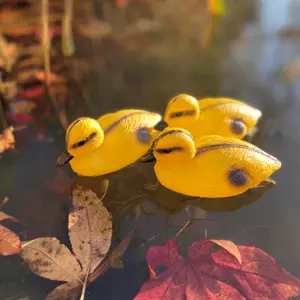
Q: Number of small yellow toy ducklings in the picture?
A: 3